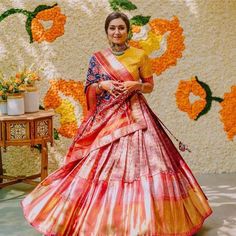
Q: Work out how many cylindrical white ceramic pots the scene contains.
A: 3